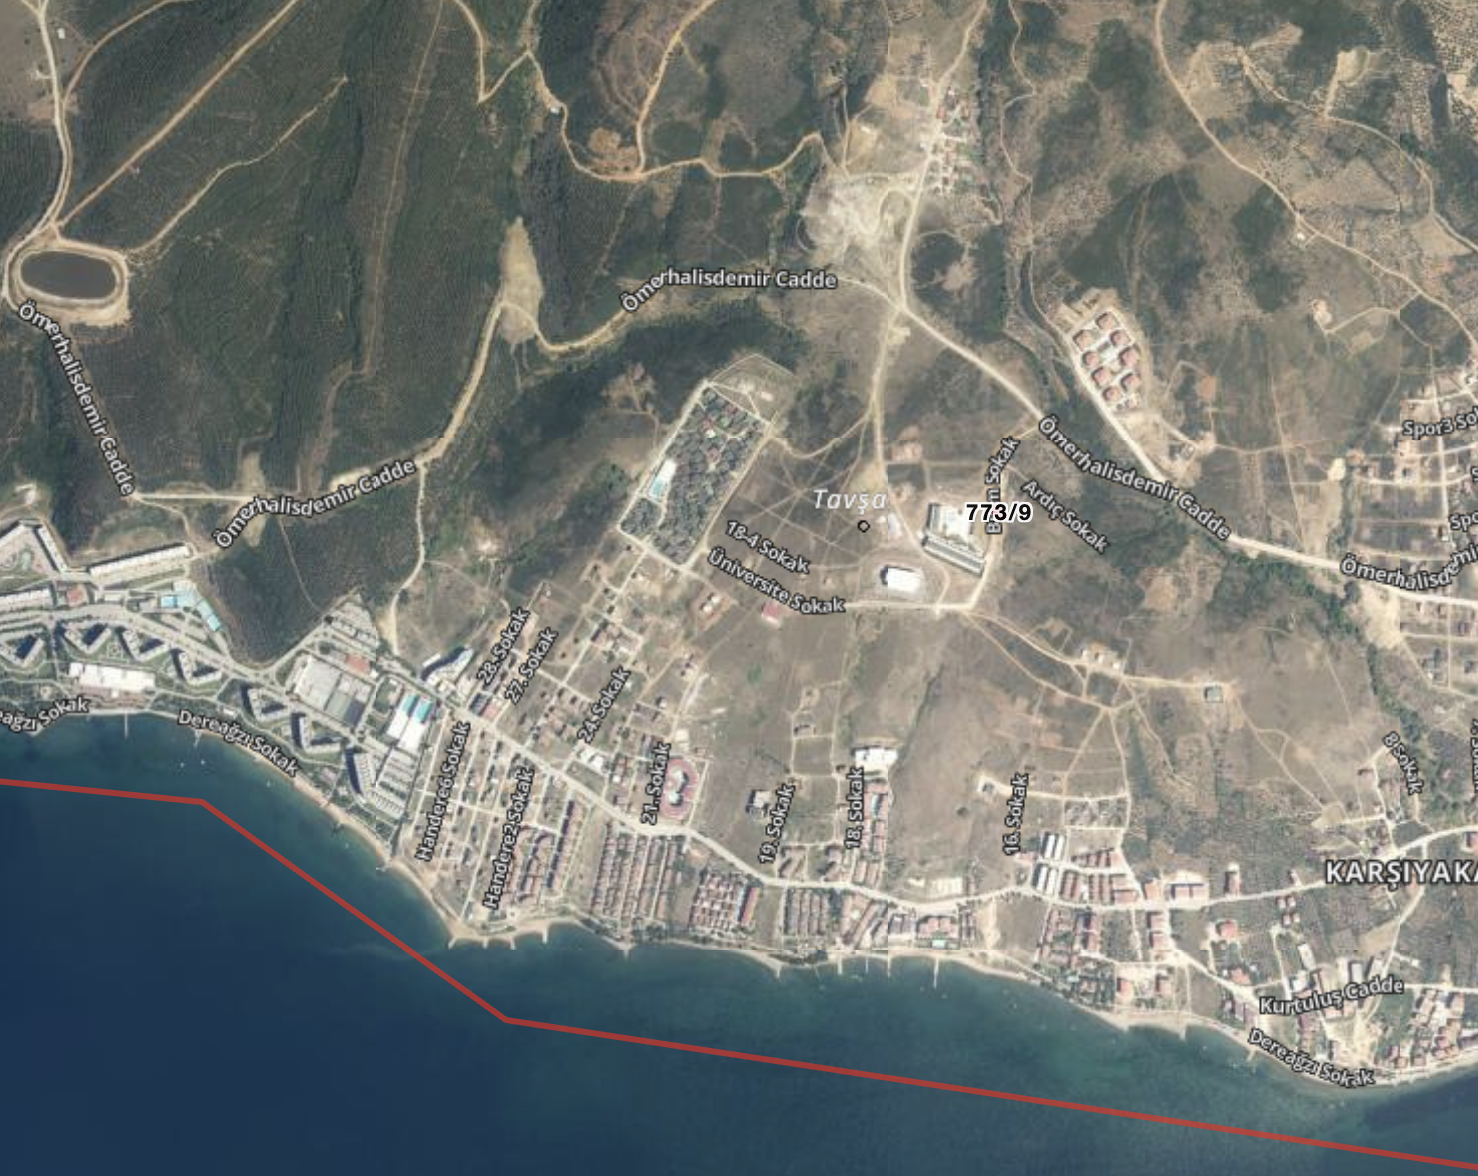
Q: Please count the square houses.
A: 8